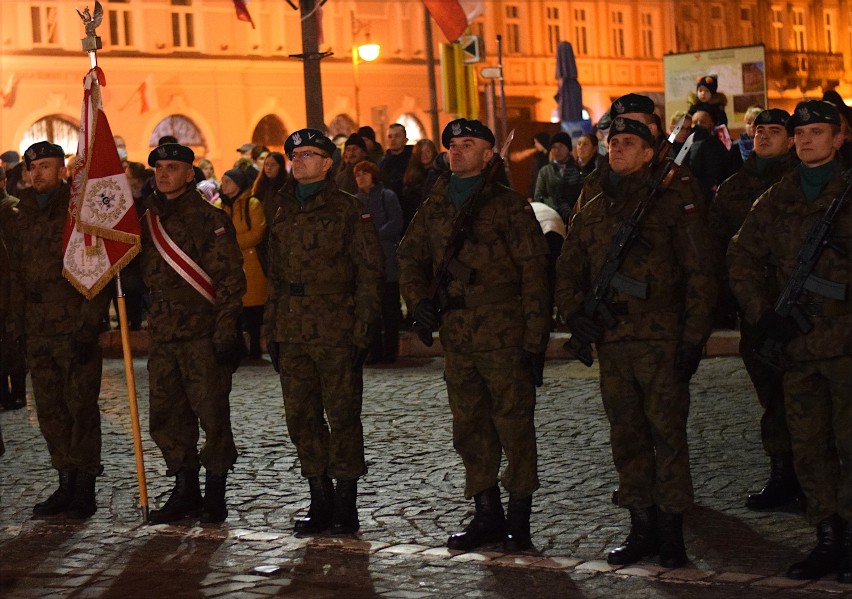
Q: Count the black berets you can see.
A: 8